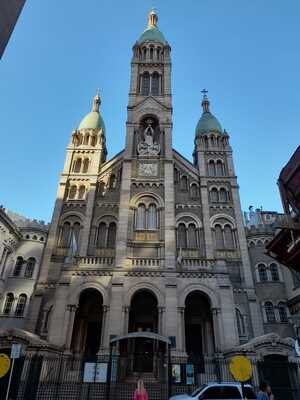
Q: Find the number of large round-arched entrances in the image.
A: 3